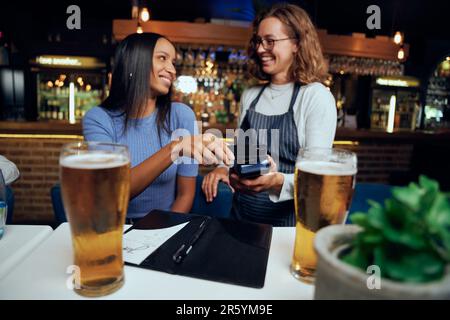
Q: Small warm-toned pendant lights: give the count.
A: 4